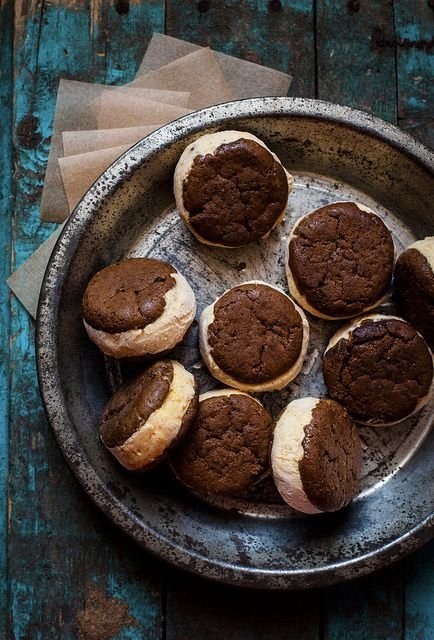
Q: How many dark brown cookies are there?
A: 9